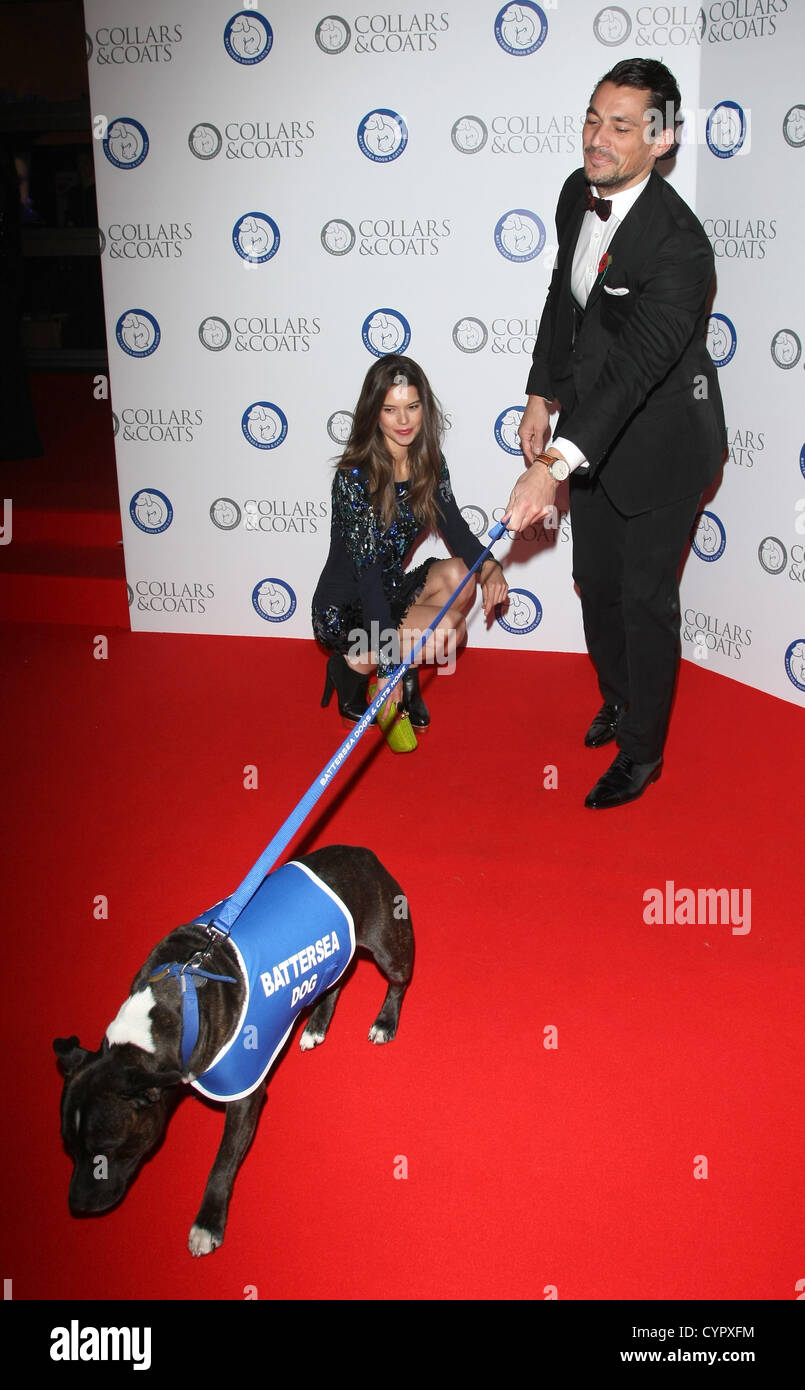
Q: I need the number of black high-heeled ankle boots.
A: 2